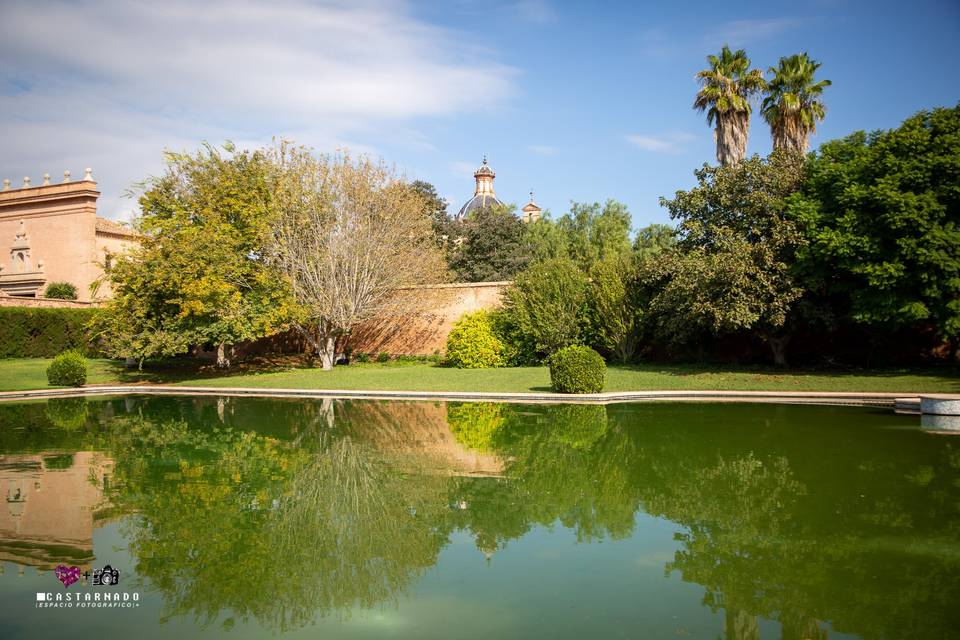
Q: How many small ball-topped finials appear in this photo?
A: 5